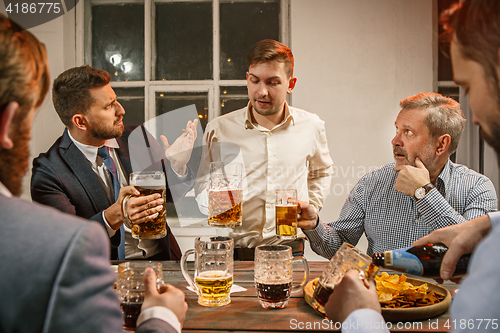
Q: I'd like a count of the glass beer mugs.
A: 7